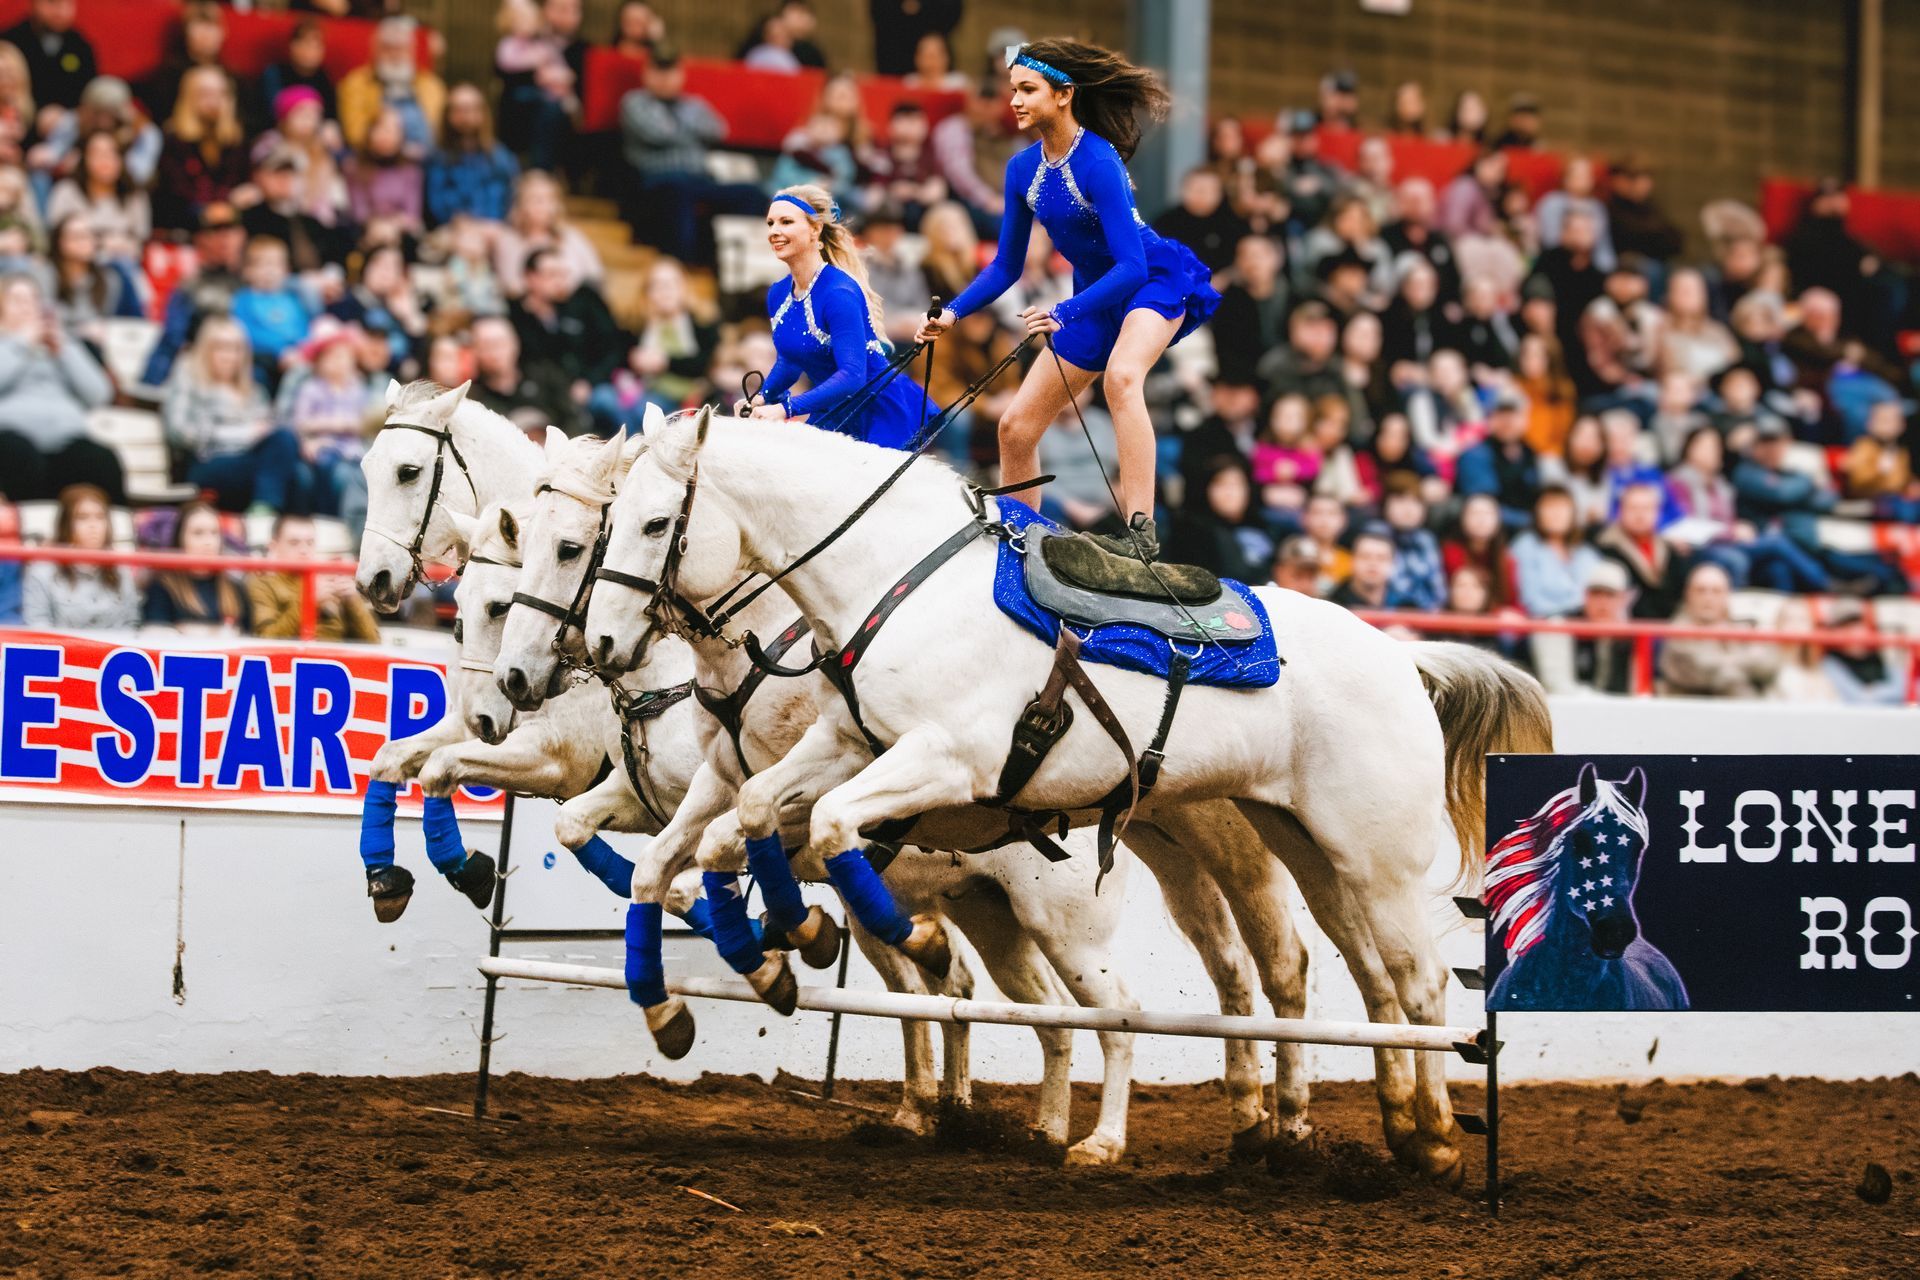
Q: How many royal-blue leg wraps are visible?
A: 8